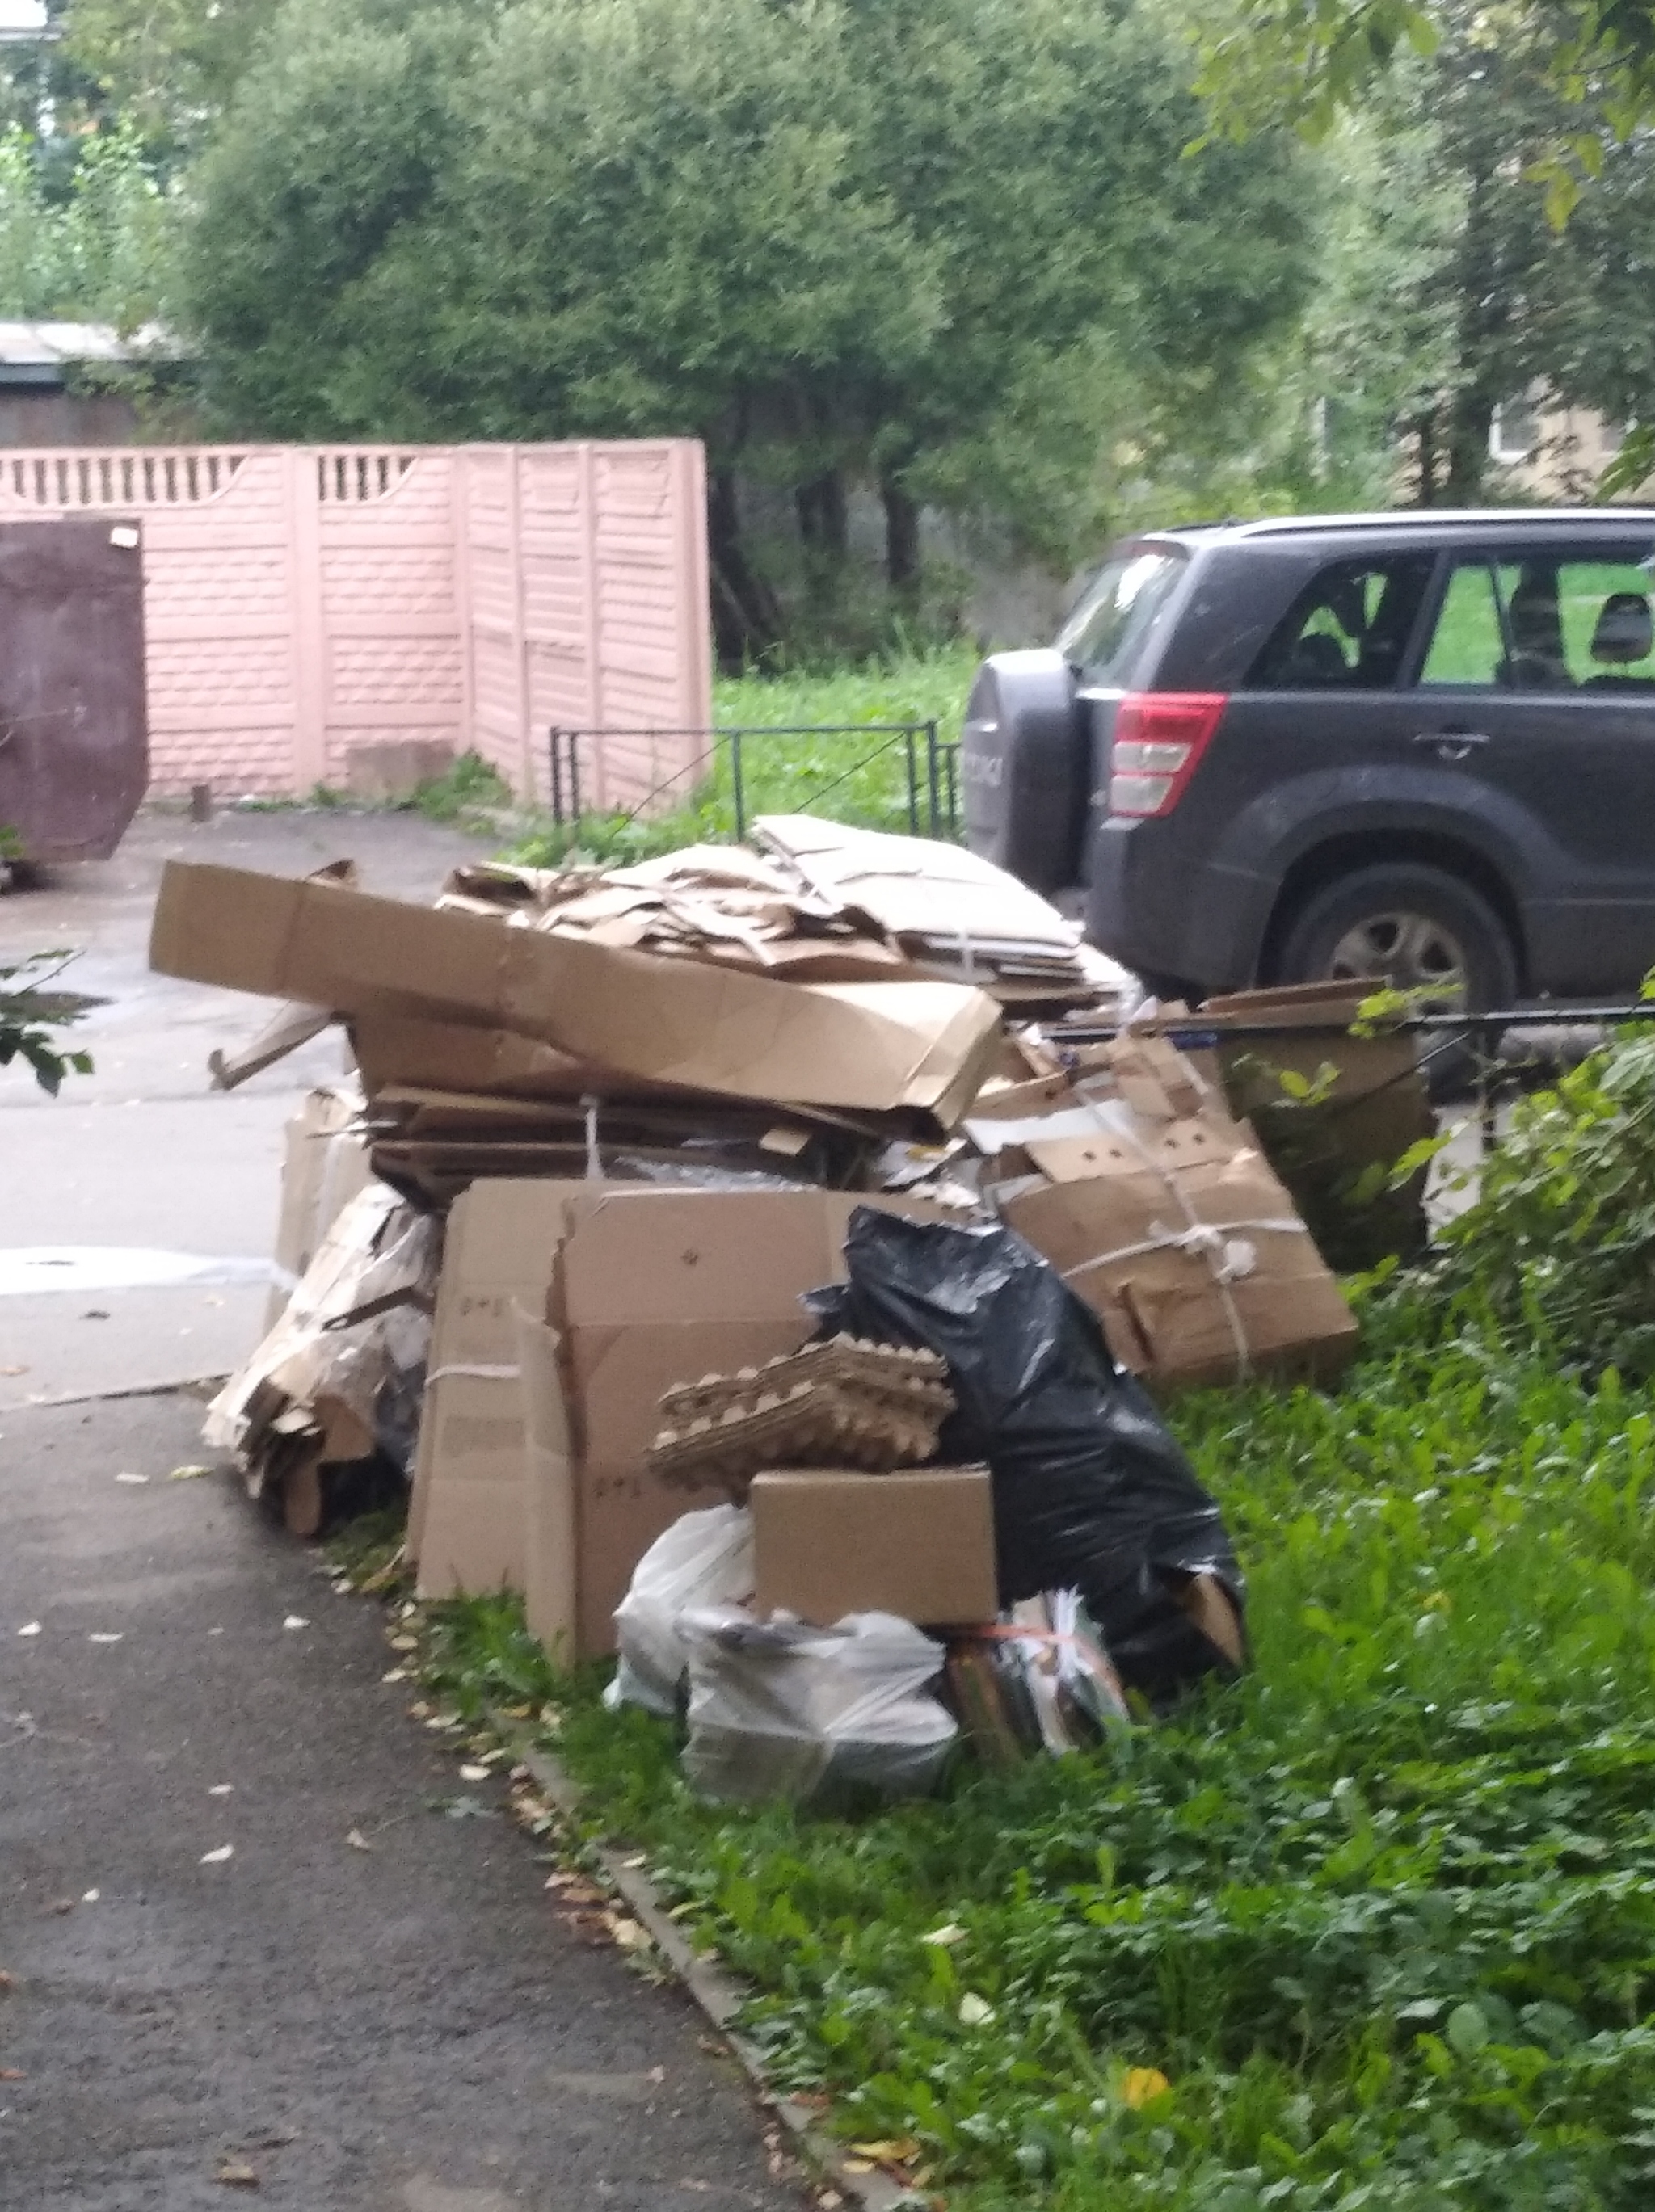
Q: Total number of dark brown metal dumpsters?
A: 1